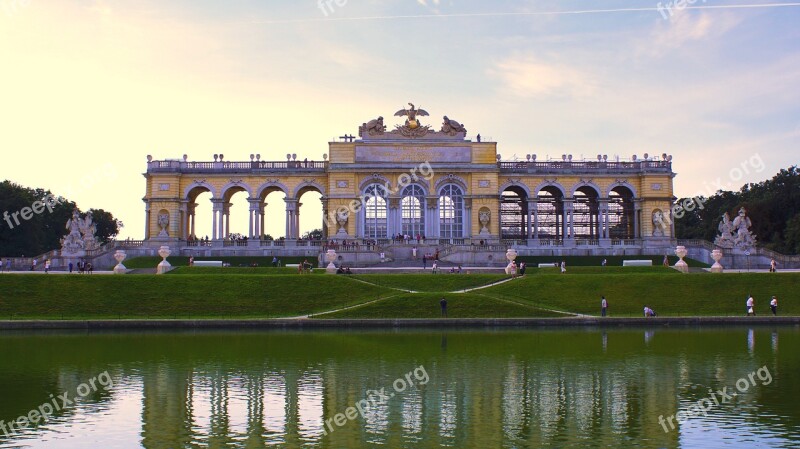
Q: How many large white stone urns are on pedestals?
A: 6